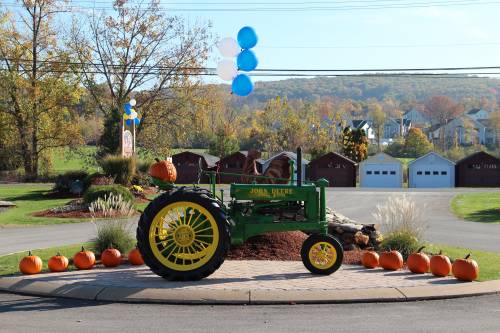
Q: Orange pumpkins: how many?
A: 11